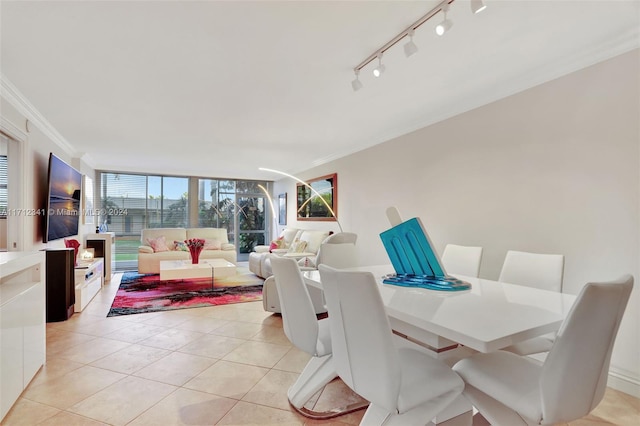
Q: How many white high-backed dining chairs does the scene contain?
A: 6